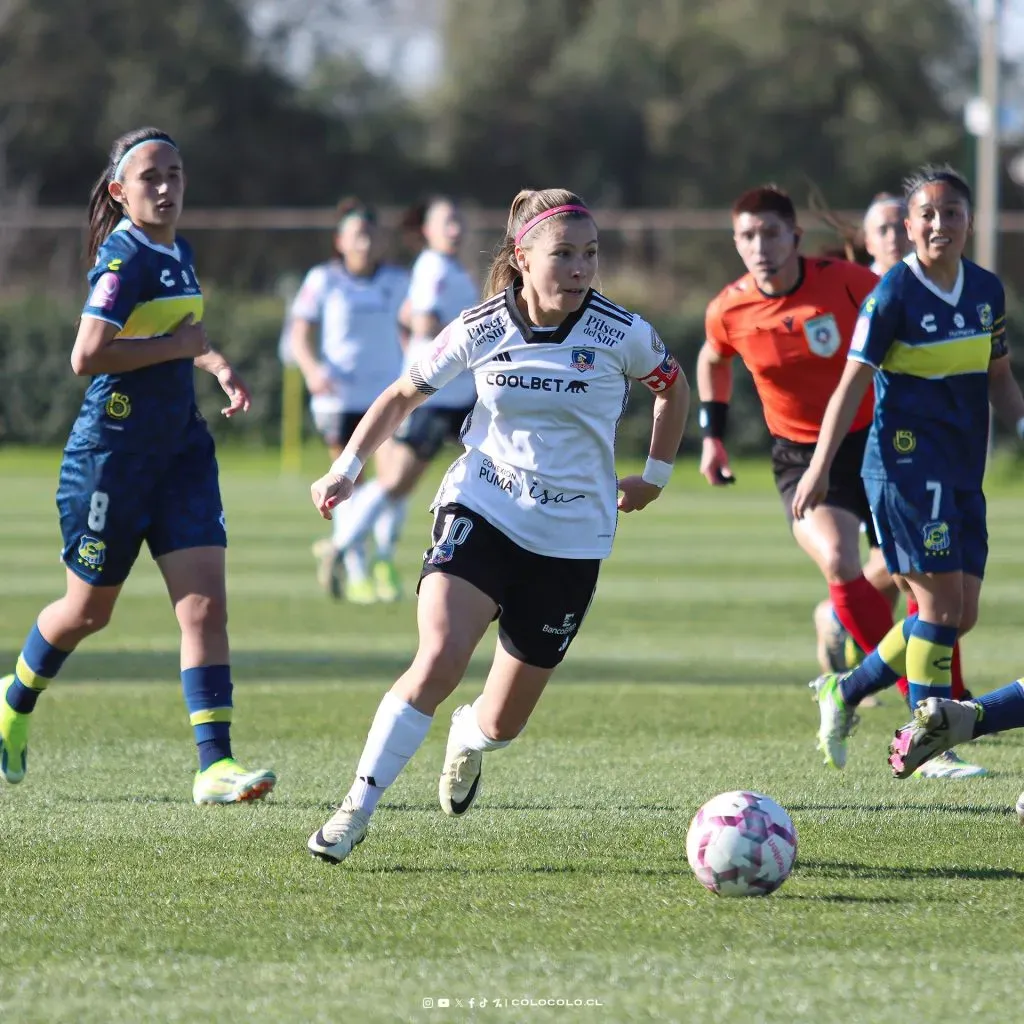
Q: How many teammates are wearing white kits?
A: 3